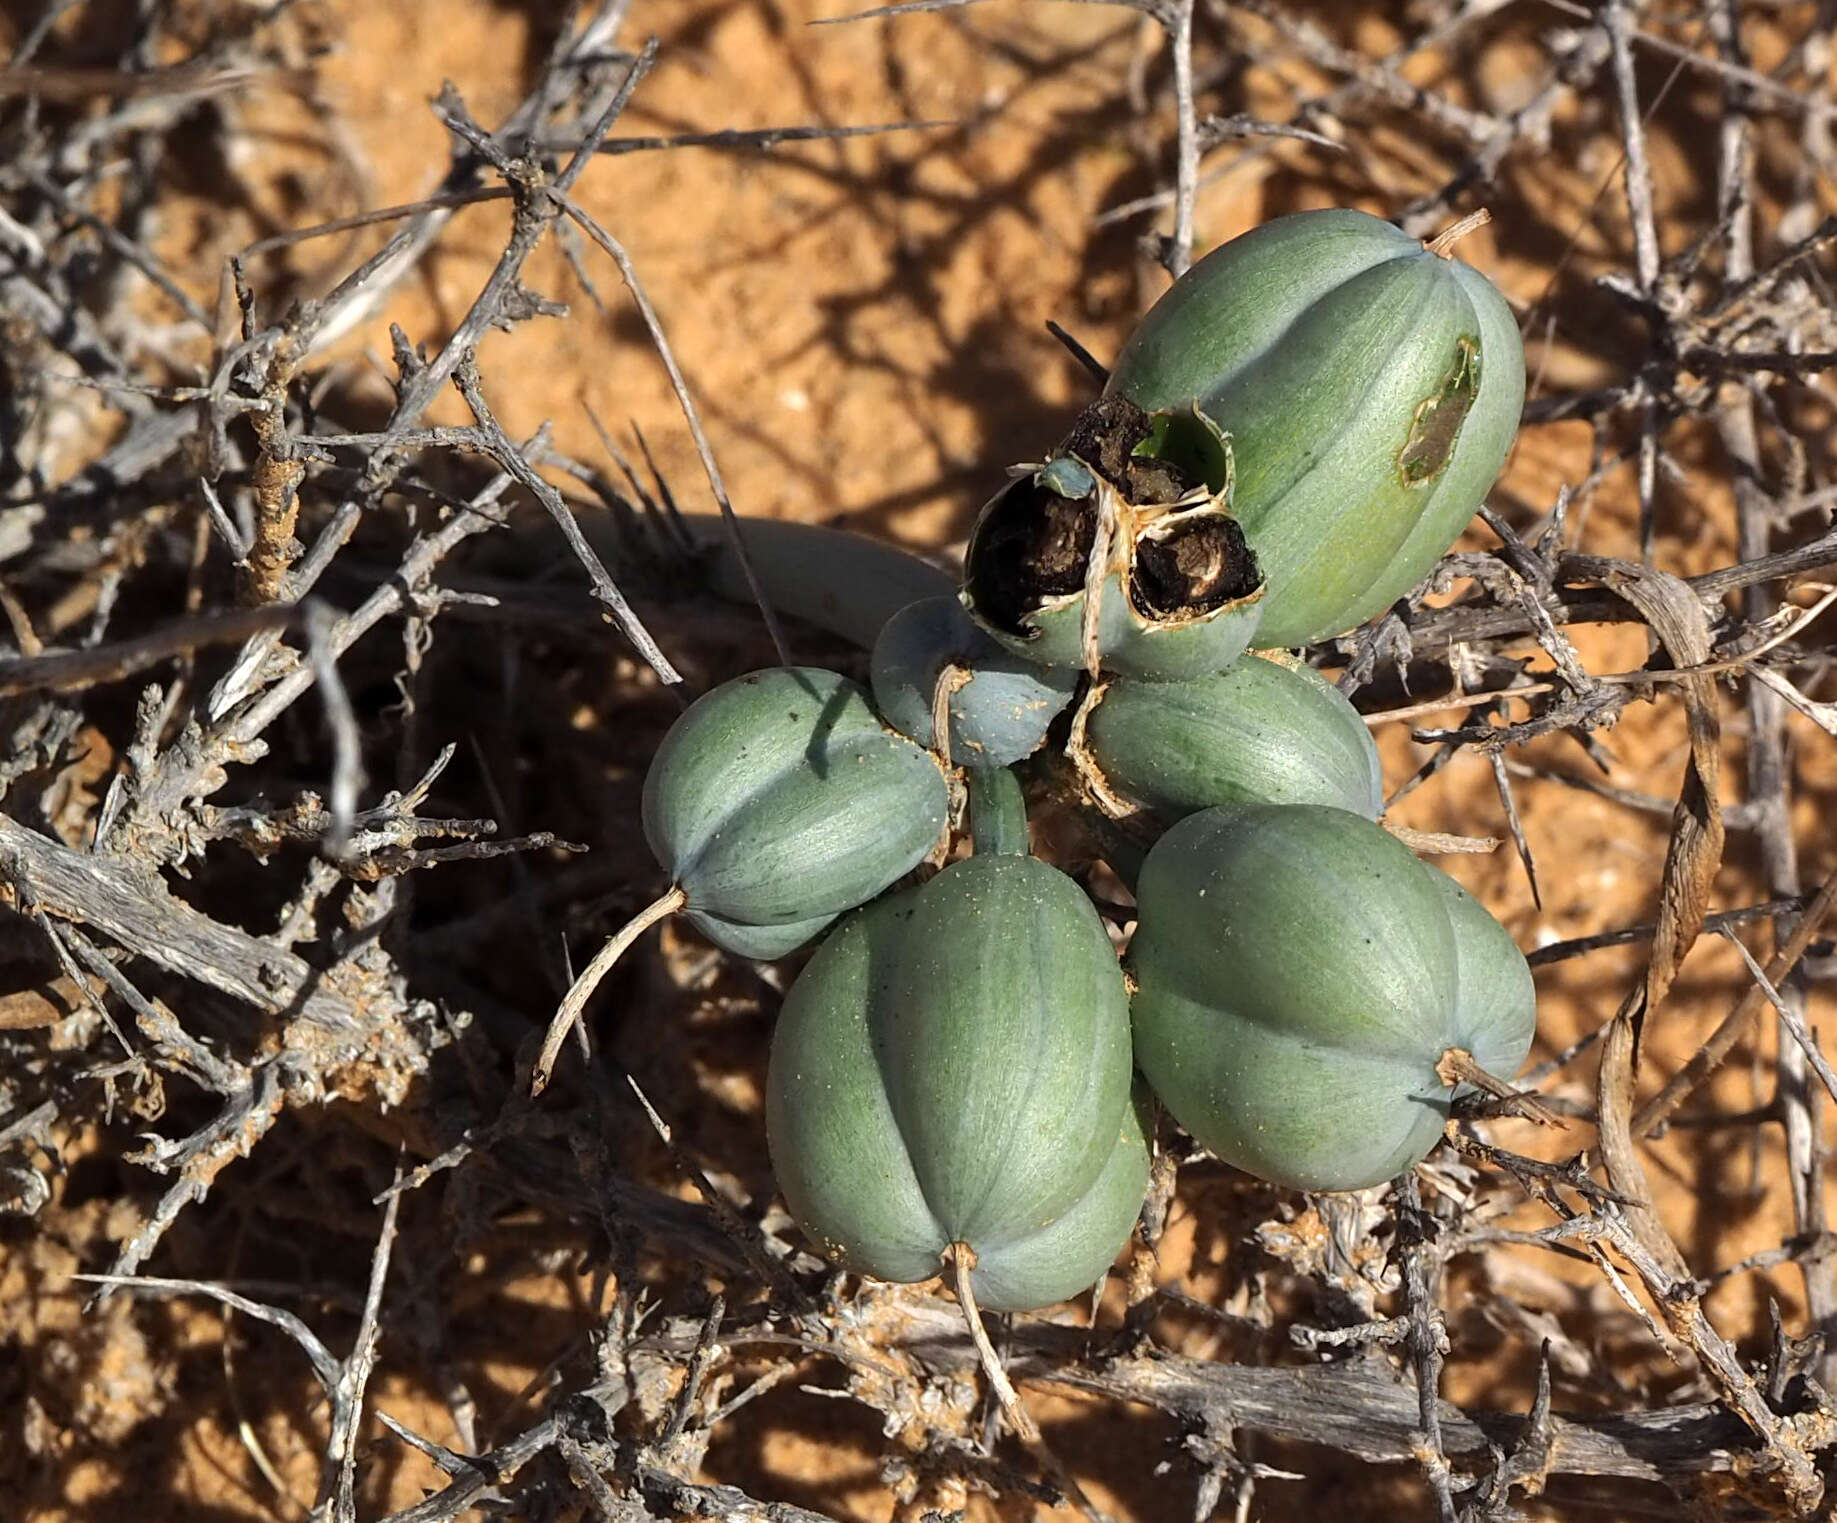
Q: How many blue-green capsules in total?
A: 7